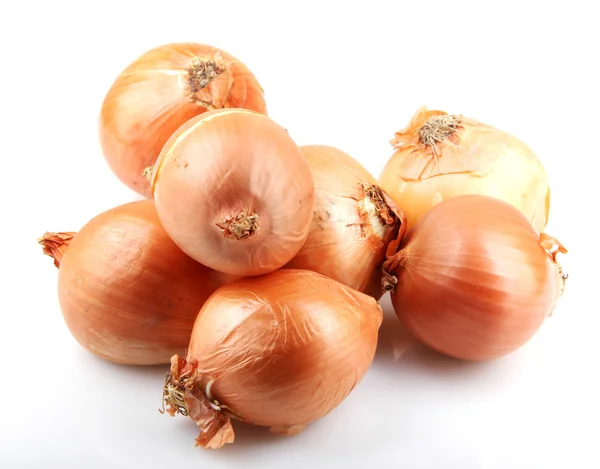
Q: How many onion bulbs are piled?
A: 7